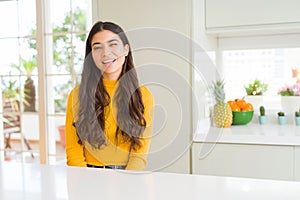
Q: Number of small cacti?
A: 3